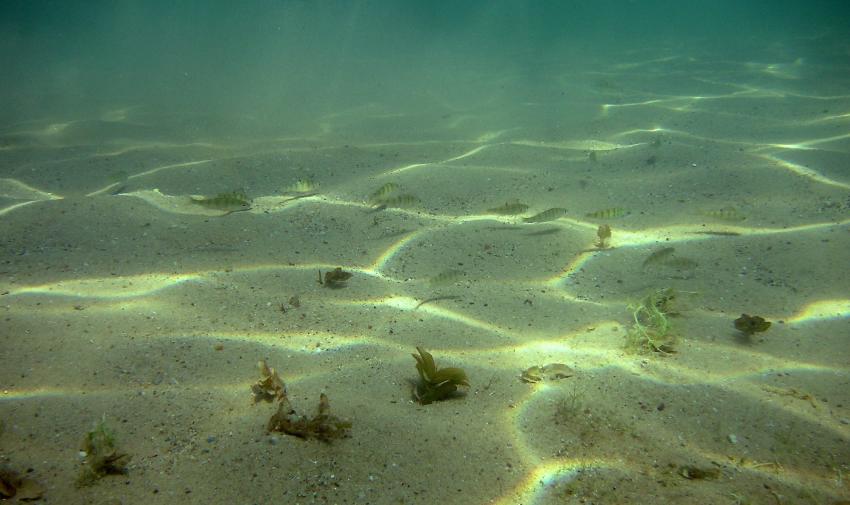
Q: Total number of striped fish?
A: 11